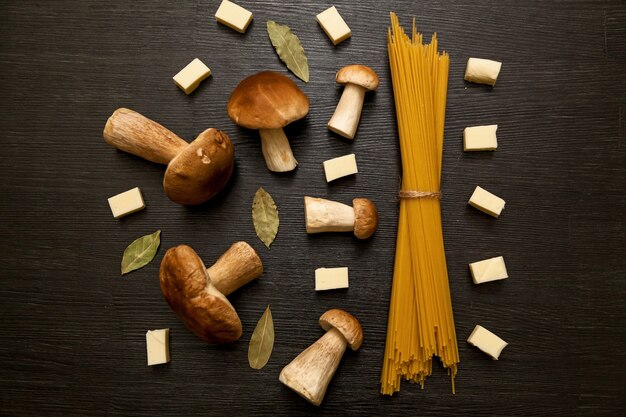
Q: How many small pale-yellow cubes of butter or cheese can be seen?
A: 12